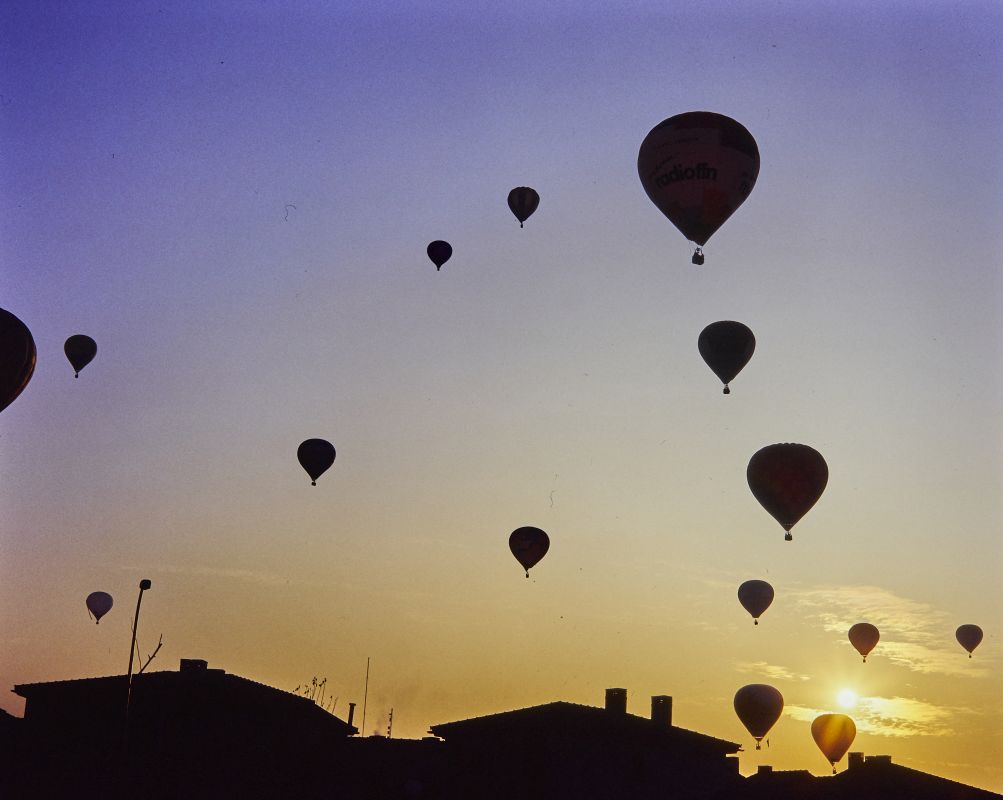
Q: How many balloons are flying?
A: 15